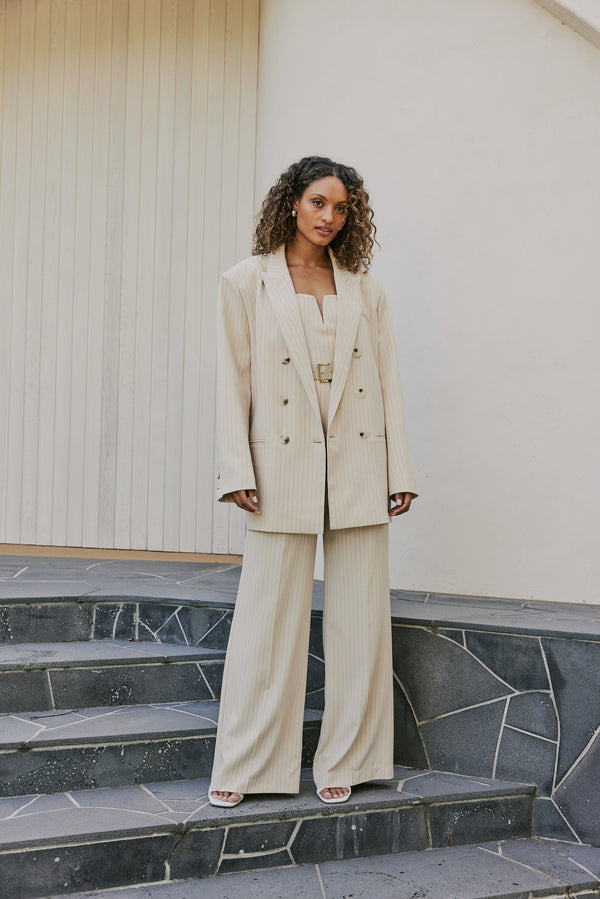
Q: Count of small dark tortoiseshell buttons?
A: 6